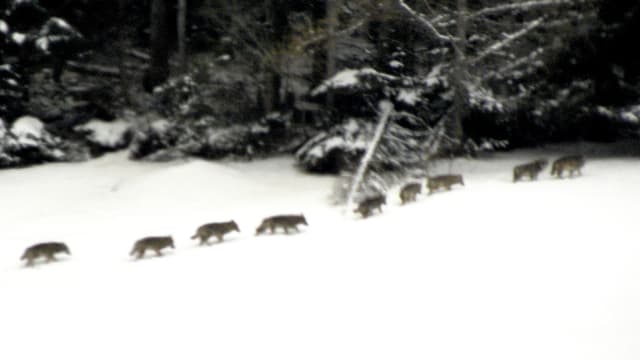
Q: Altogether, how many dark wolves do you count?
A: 9